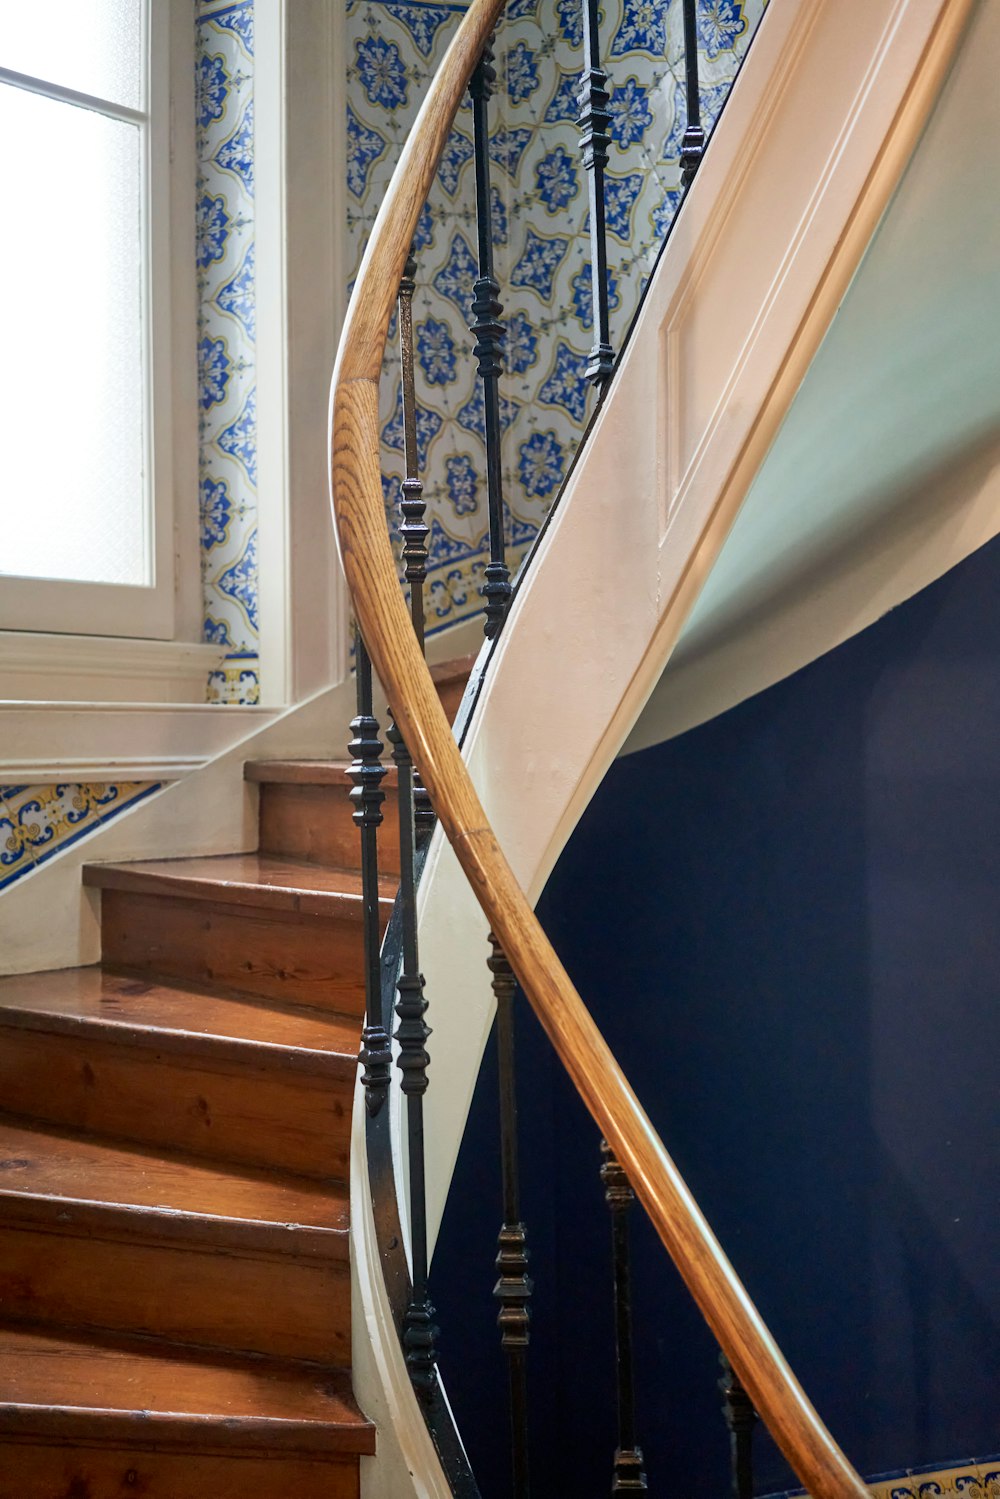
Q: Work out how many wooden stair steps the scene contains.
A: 6